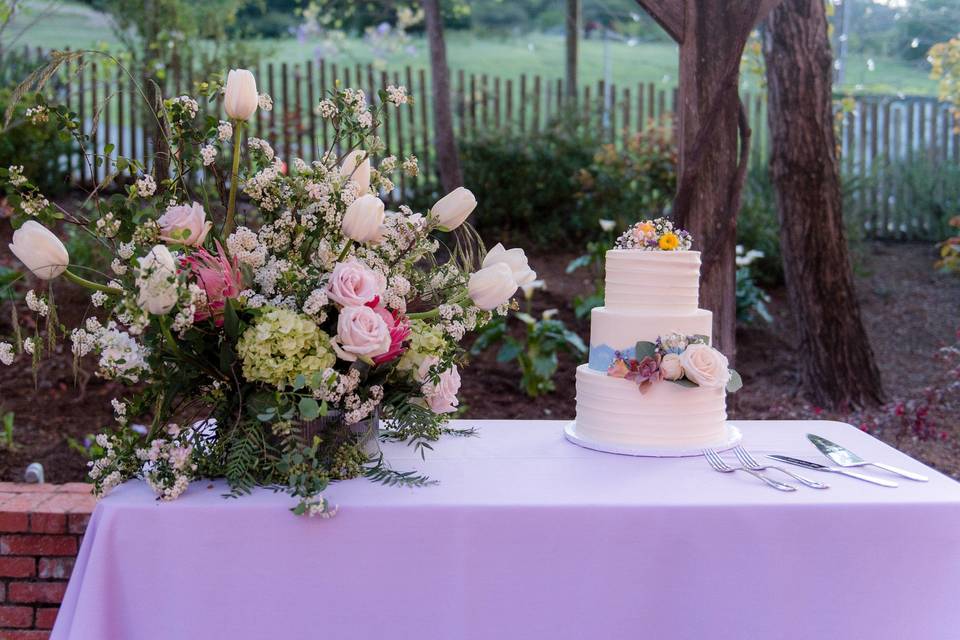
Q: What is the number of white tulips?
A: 8